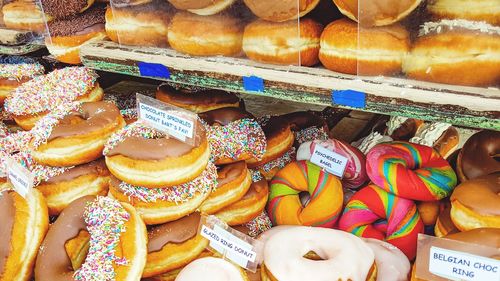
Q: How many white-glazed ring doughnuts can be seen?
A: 3